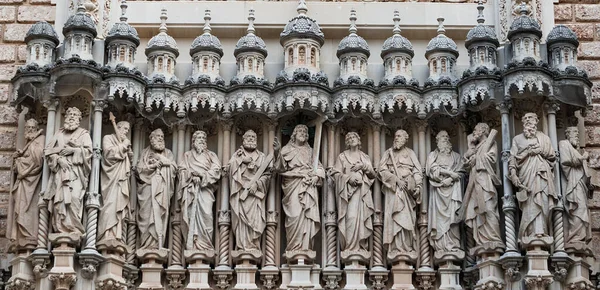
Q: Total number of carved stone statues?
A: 13